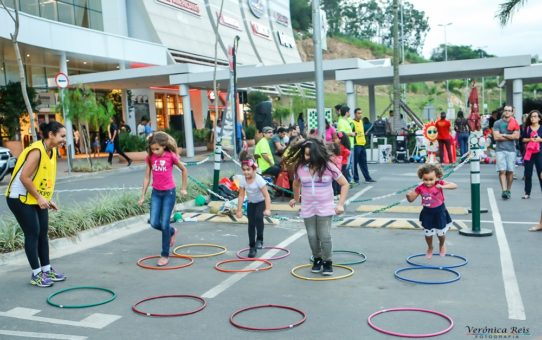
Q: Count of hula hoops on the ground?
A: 12